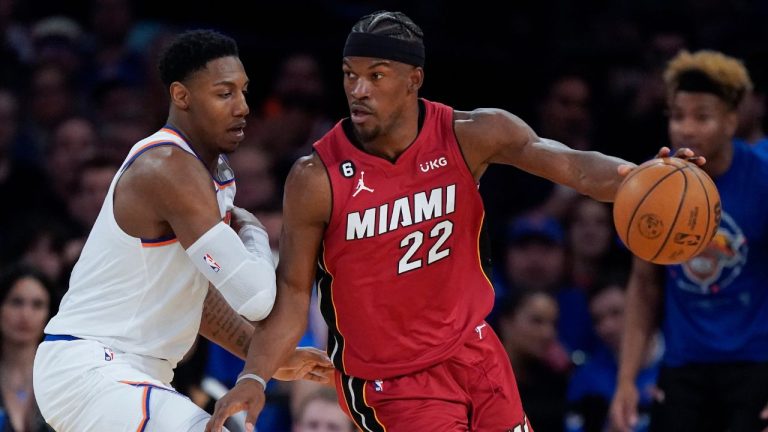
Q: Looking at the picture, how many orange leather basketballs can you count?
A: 1